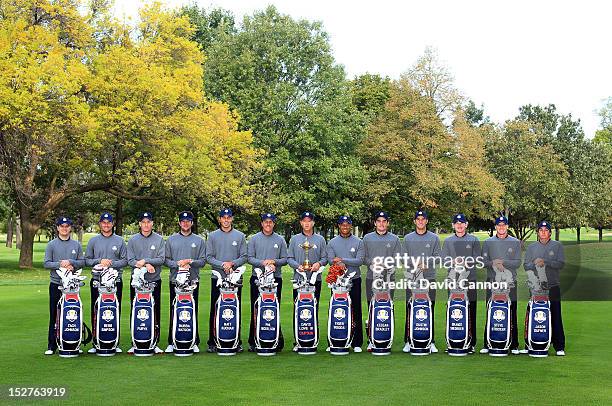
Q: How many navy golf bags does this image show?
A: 13